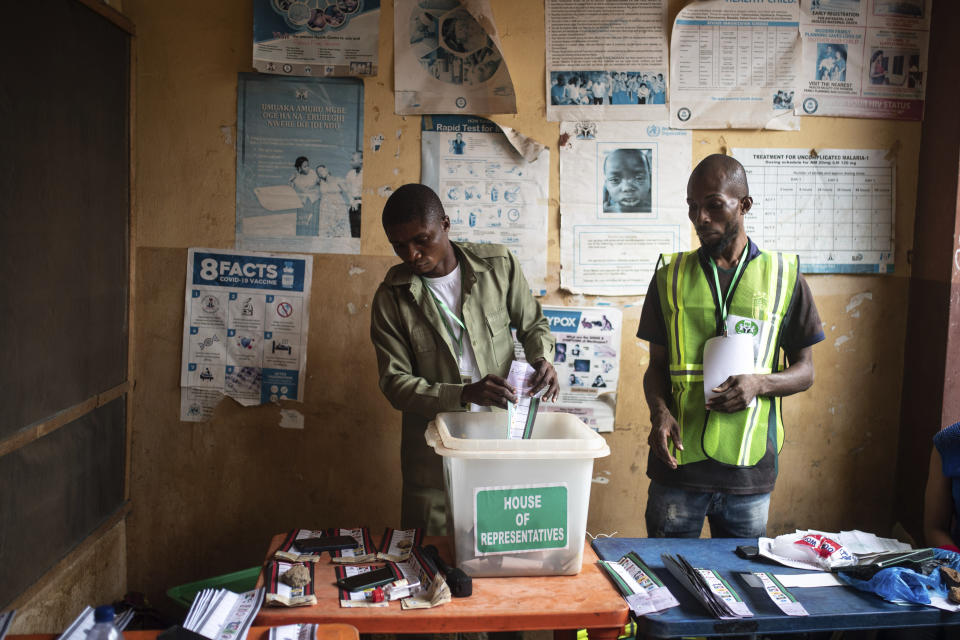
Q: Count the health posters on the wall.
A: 11